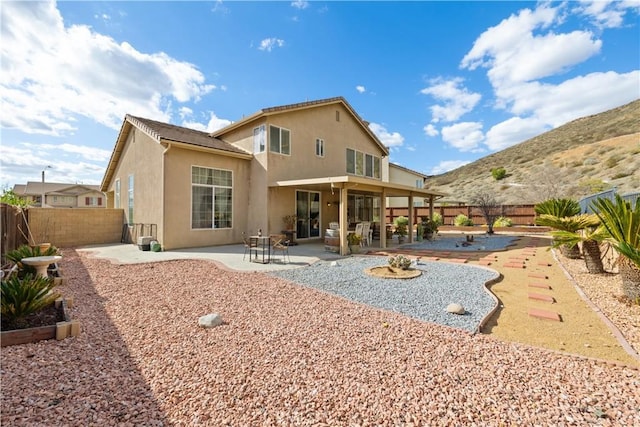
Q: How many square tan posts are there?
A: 4